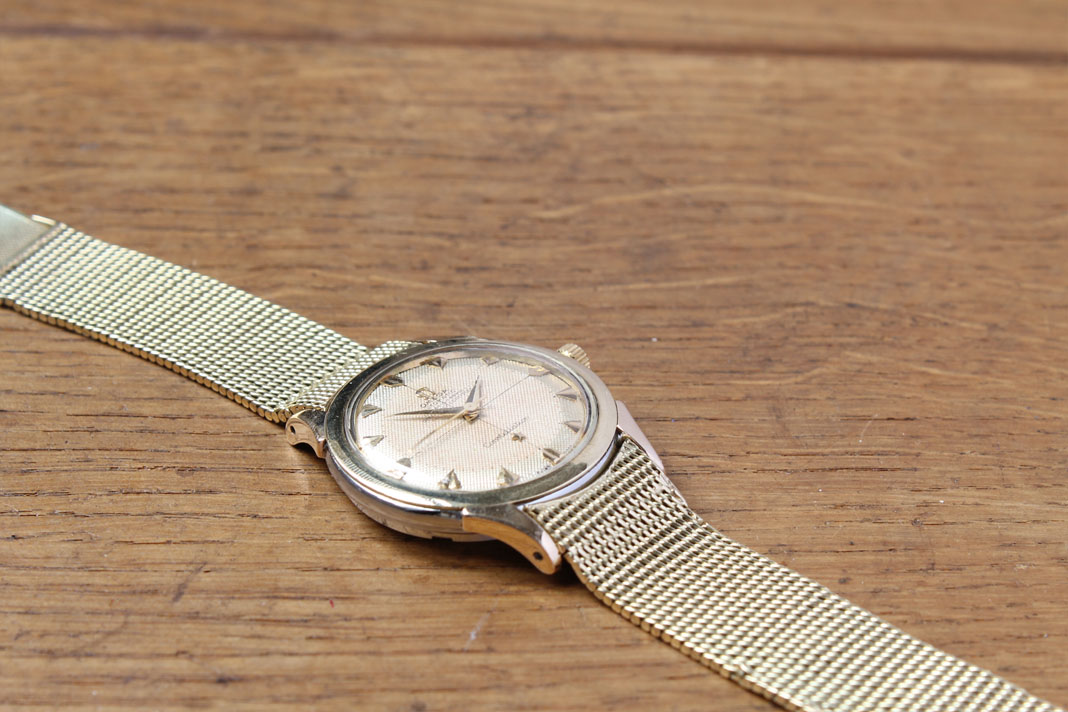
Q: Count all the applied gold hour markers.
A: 12